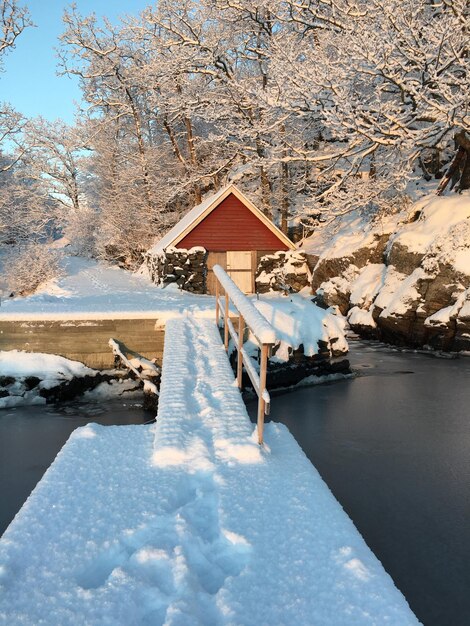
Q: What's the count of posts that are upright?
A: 4